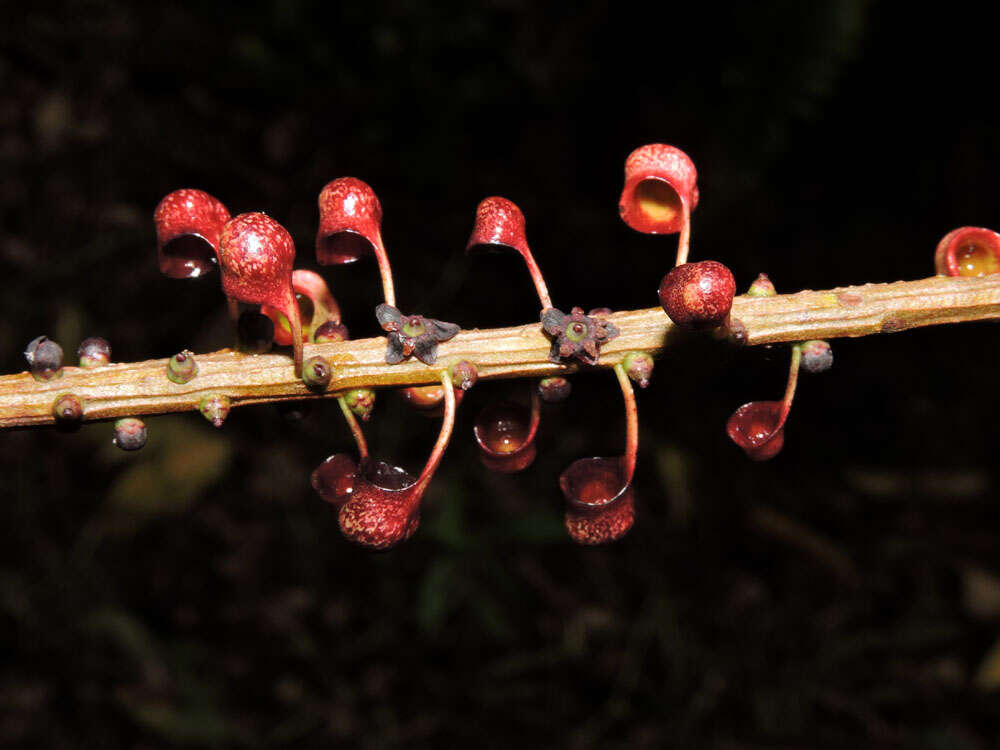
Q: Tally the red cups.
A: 14